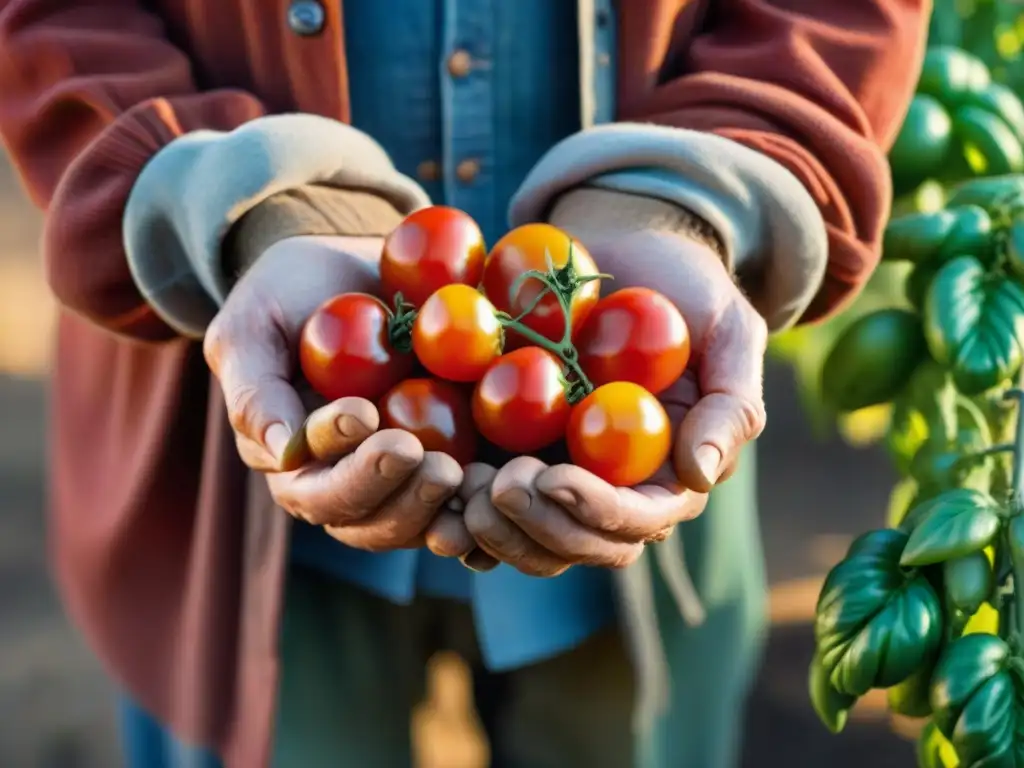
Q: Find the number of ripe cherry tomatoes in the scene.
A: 8